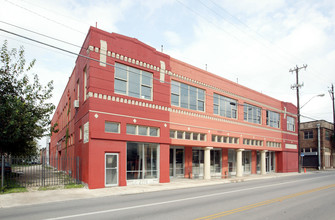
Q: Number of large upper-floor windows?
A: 6